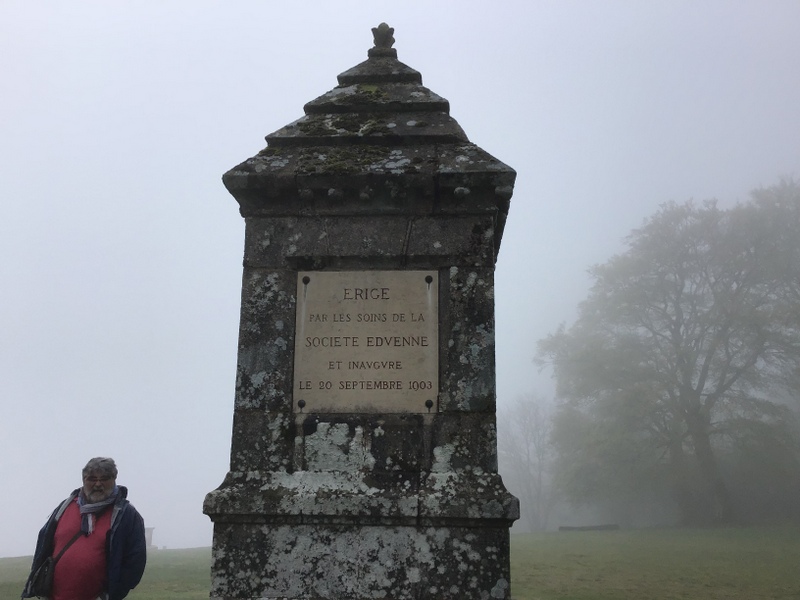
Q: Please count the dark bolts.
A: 4